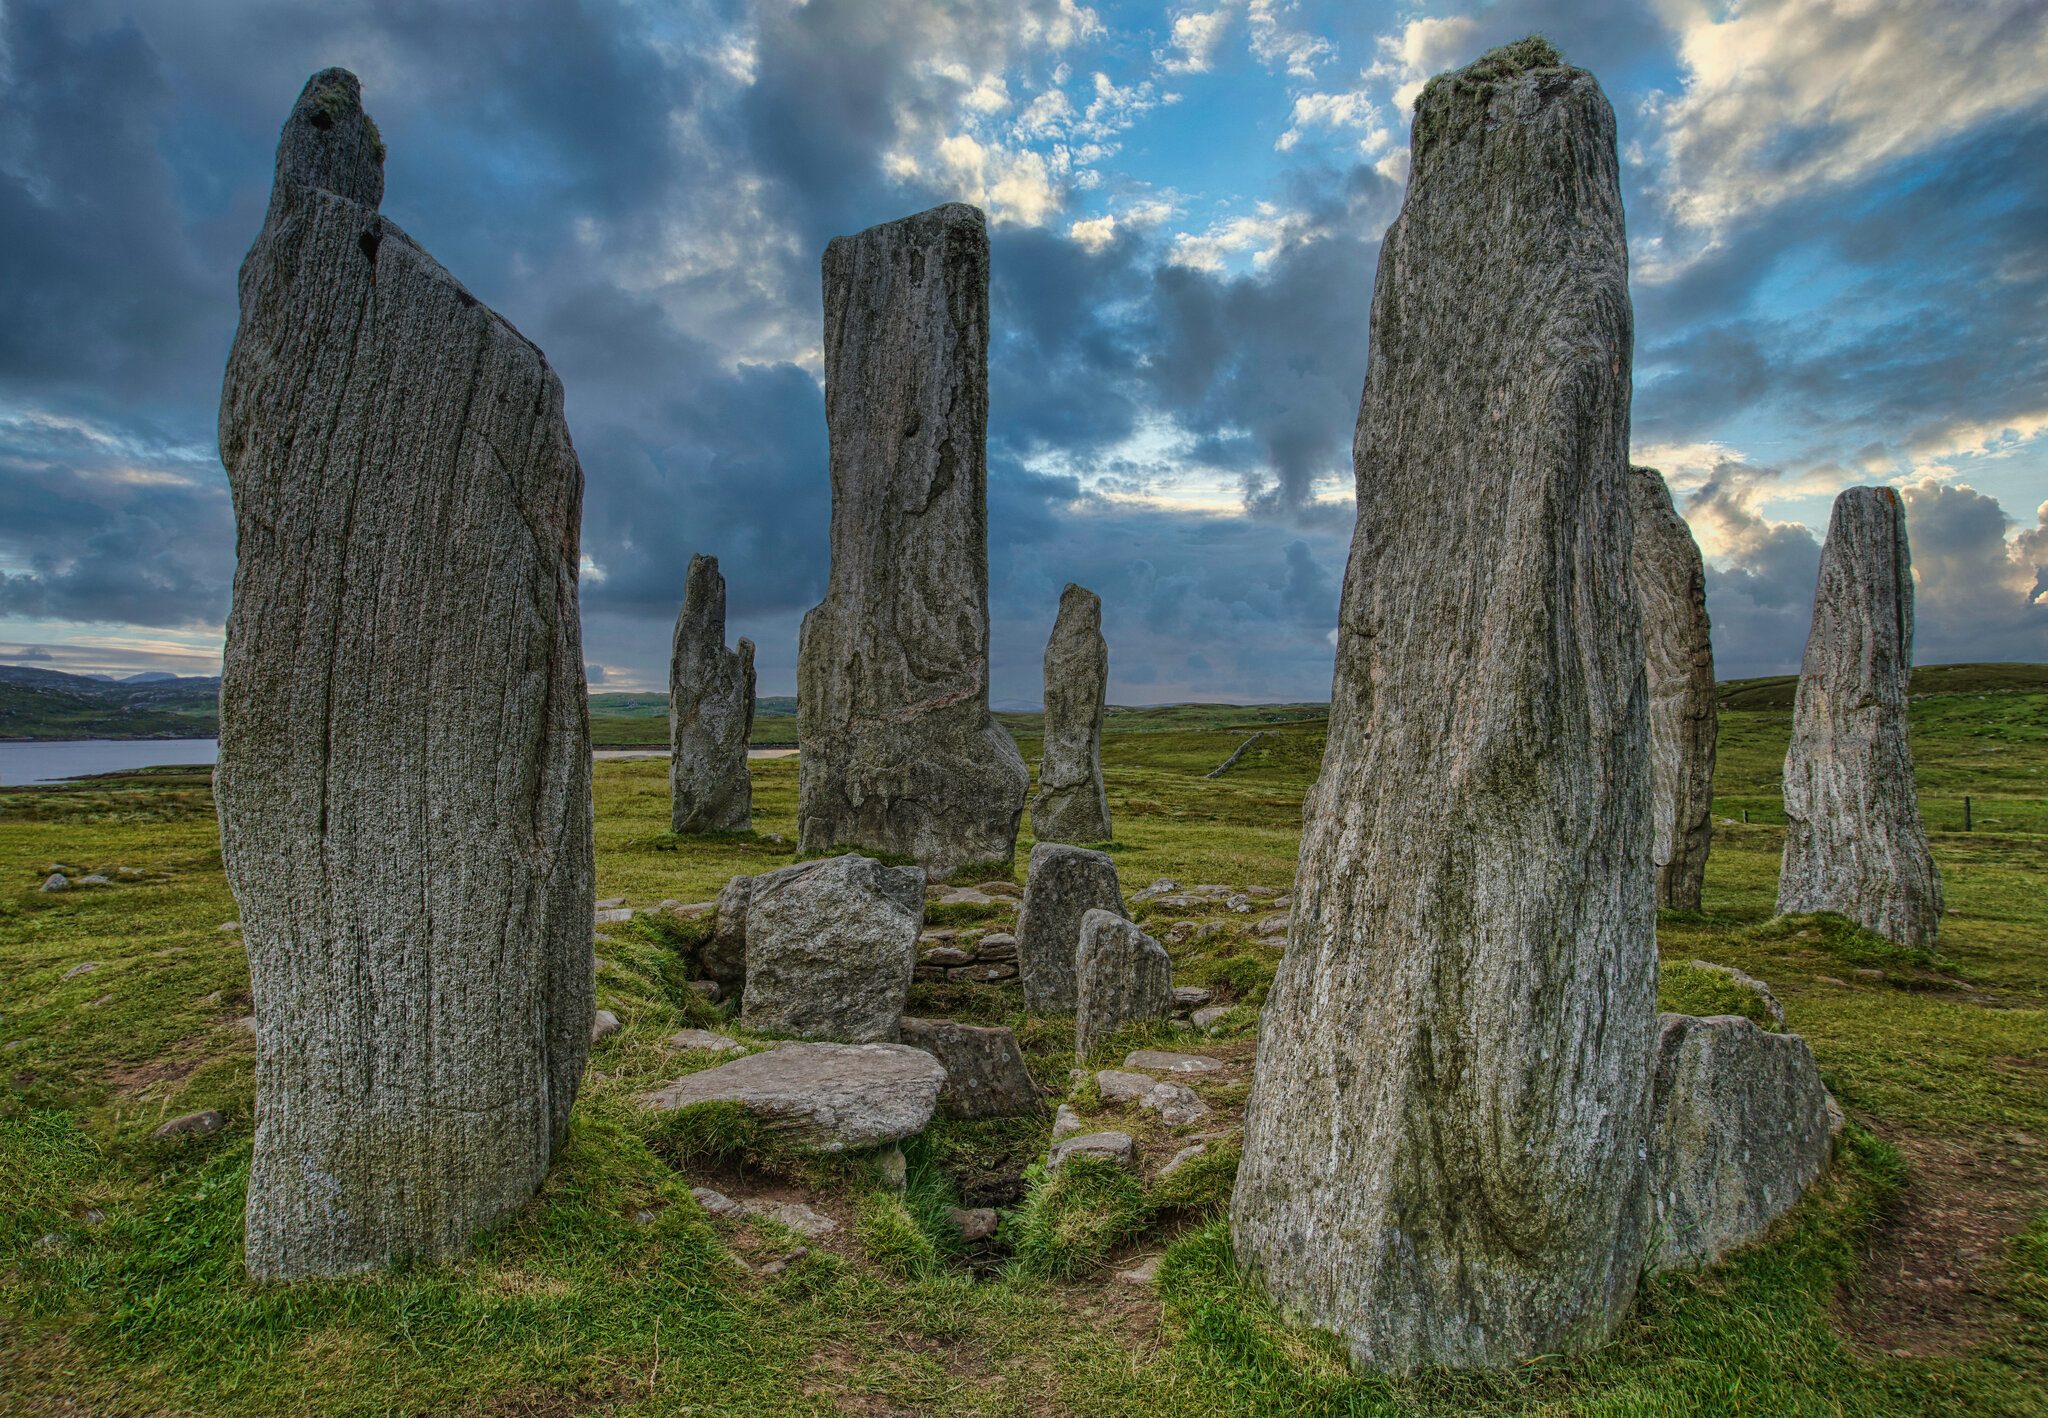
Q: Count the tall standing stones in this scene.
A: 7